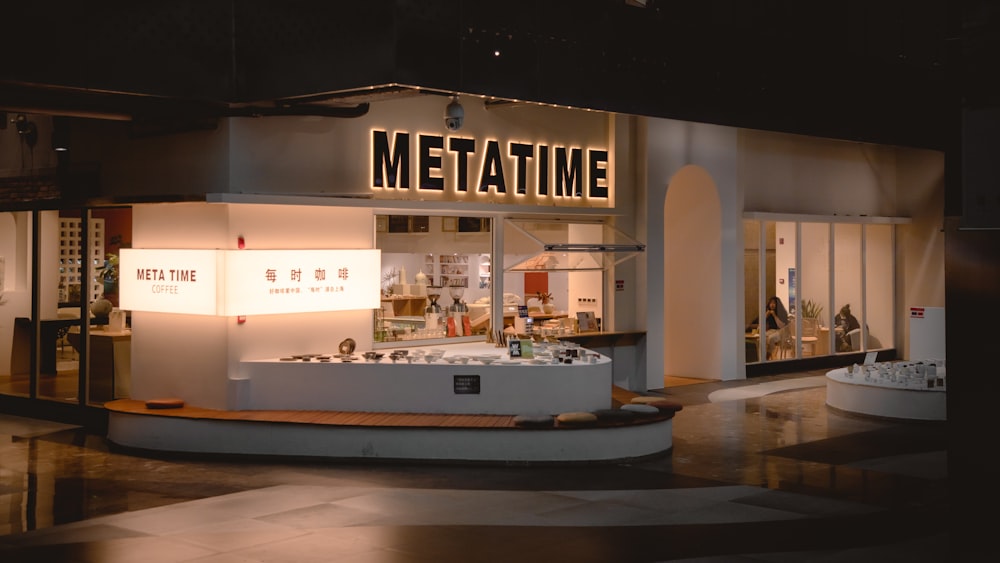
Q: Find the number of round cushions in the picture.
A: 7